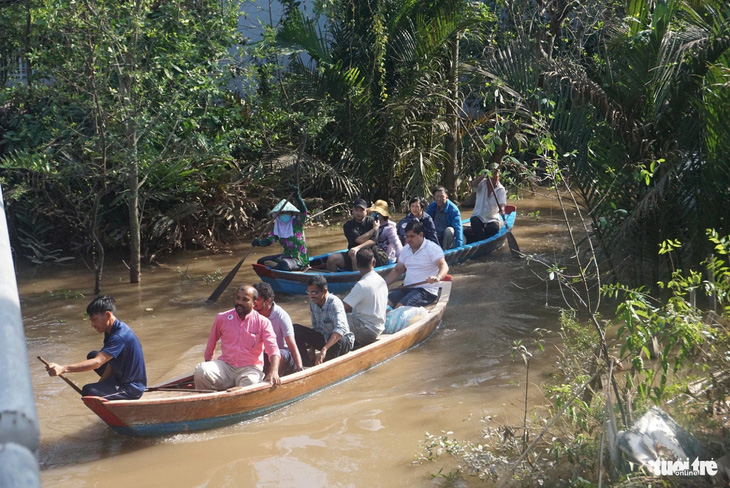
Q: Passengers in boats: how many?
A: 12